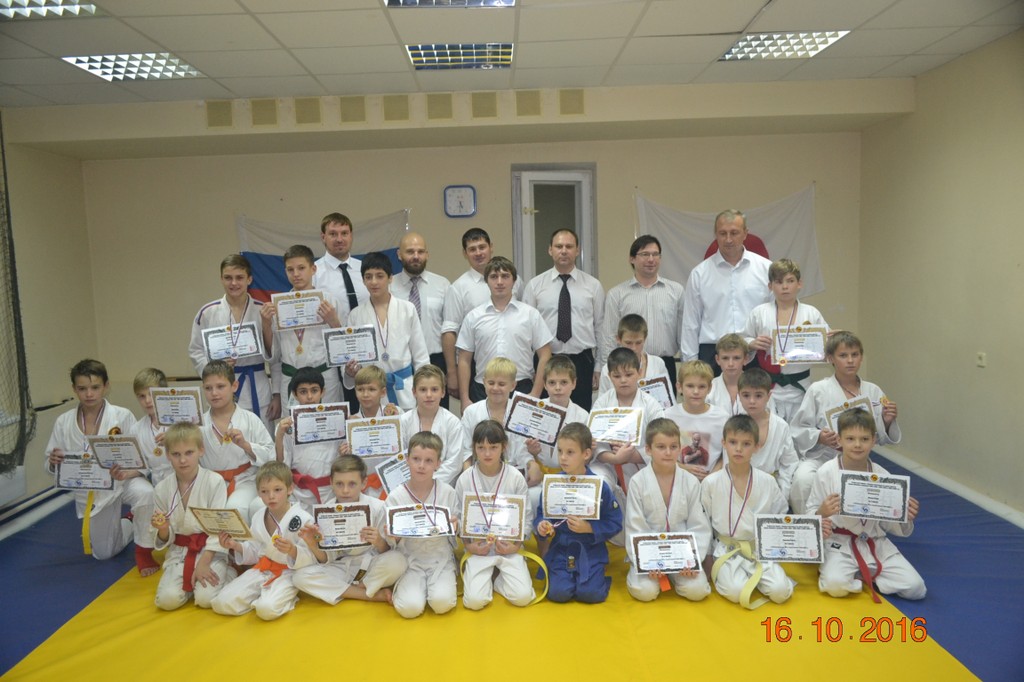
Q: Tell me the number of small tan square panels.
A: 9